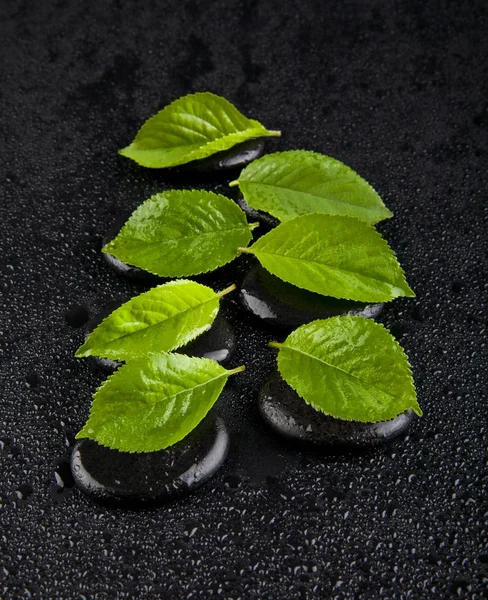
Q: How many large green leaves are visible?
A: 7